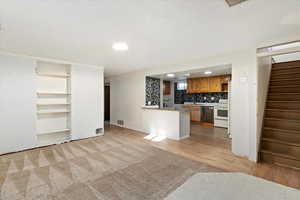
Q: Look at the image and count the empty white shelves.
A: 5